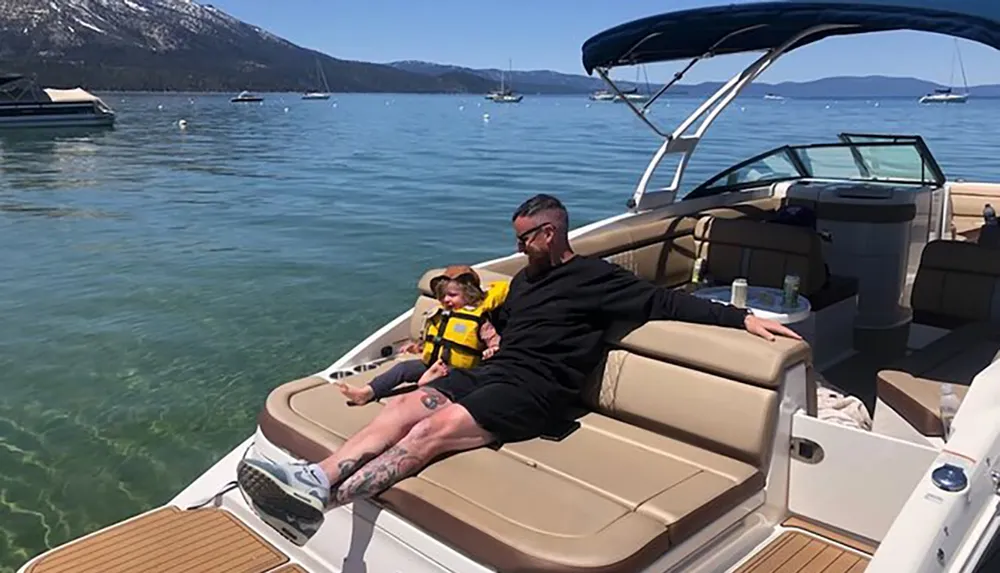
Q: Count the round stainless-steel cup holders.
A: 2